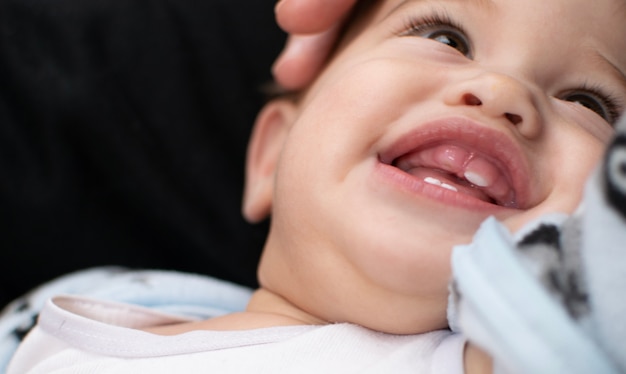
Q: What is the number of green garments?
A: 0